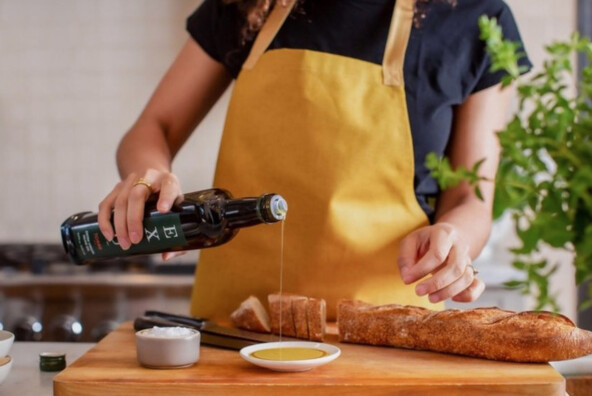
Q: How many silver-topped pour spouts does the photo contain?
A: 1